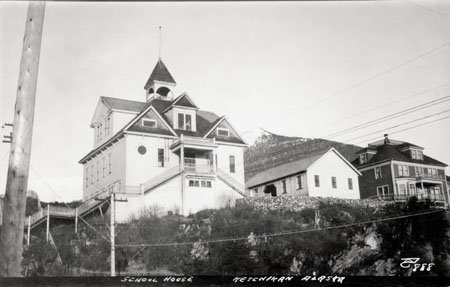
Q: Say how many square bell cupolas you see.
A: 1